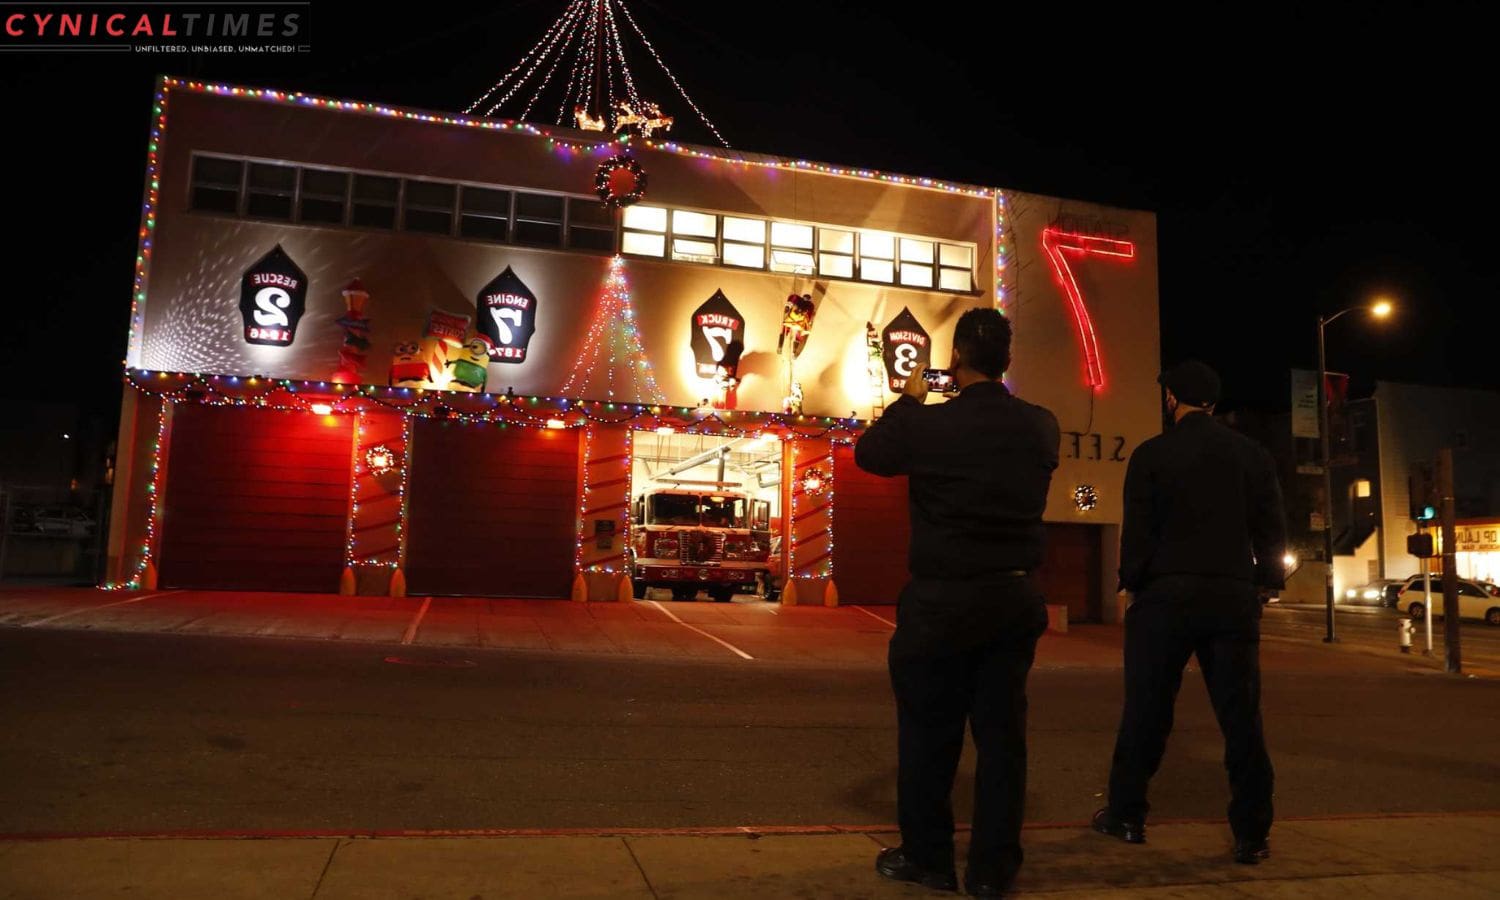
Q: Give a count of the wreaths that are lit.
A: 4